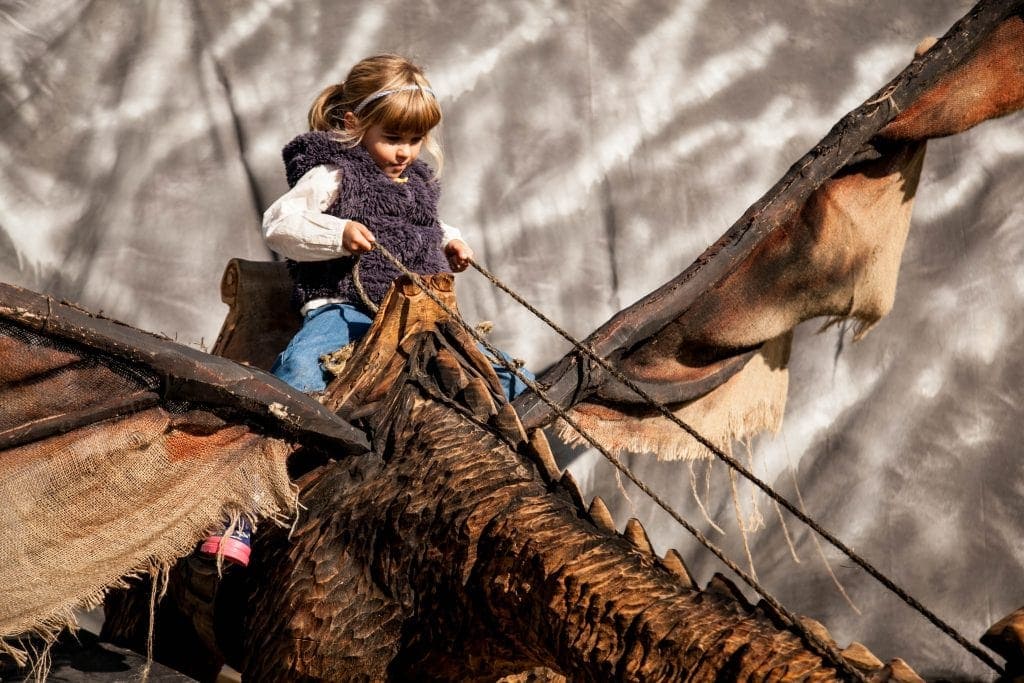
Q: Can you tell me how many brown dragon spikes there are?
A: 13